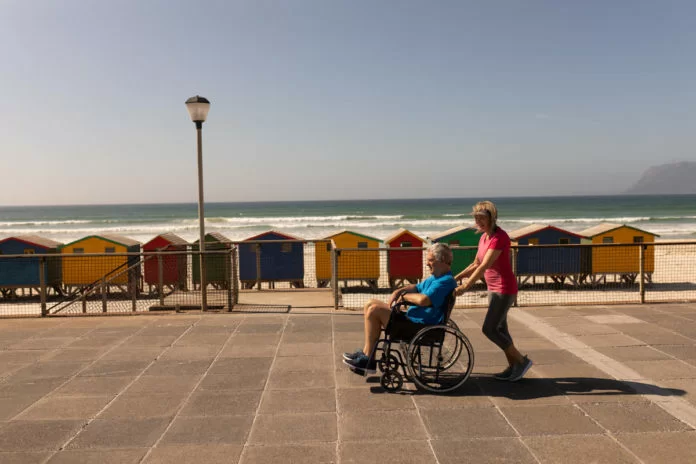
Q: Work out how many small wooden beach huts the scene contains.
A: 10